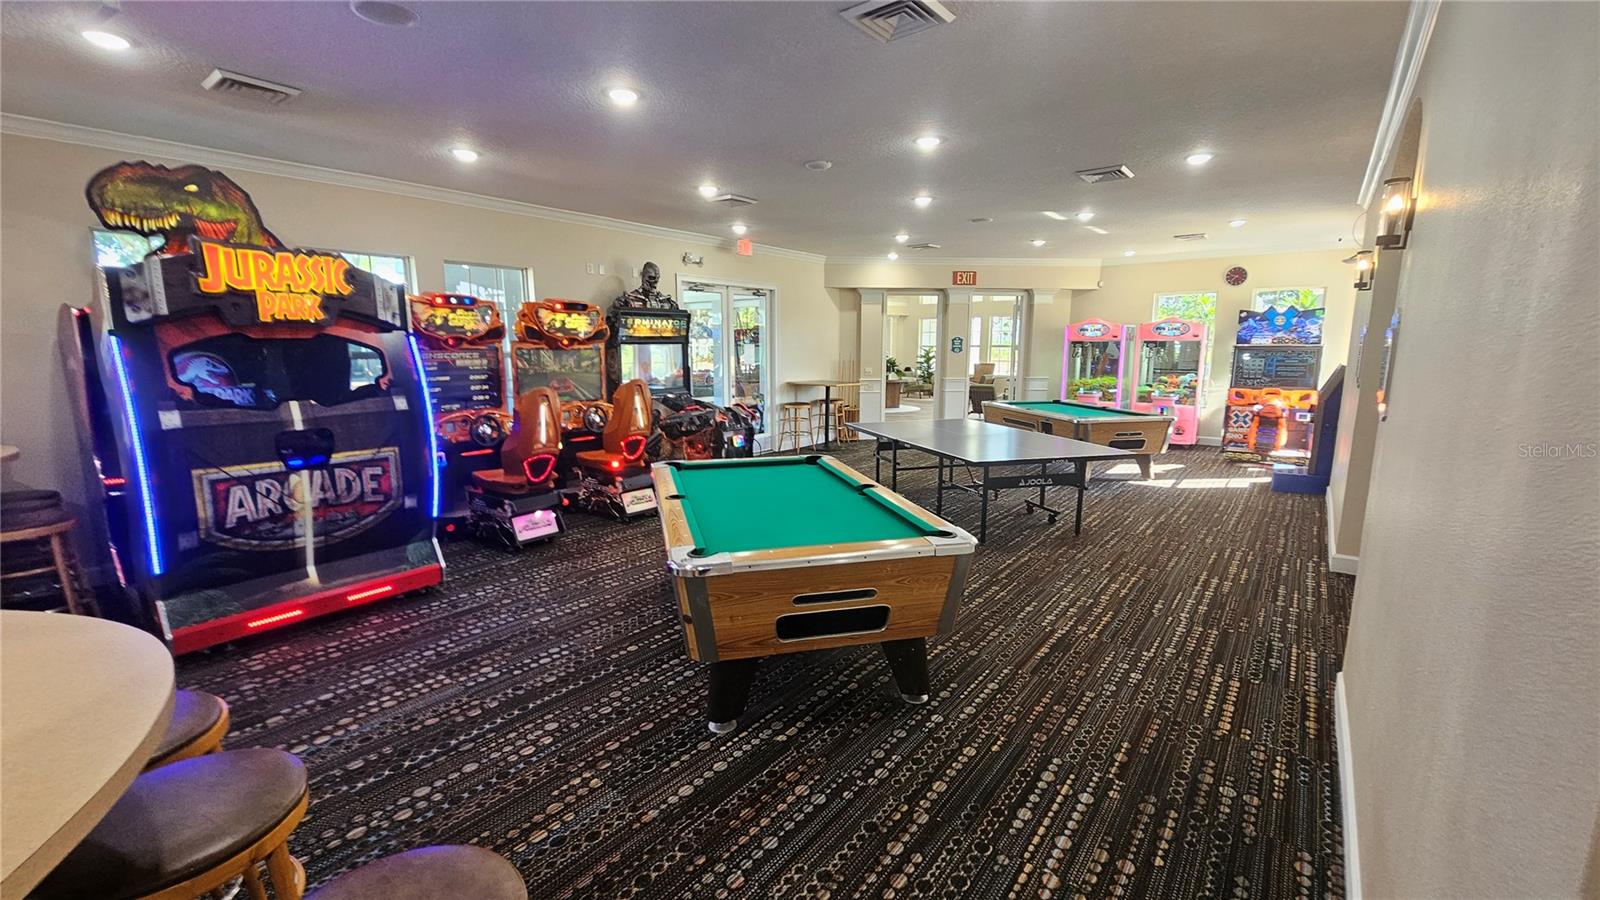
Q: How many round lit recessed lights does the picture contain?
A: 14